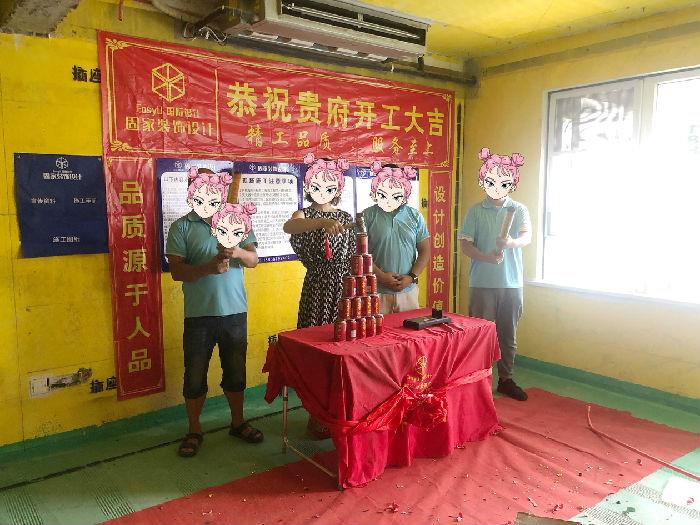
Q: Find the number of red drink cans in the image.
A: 15